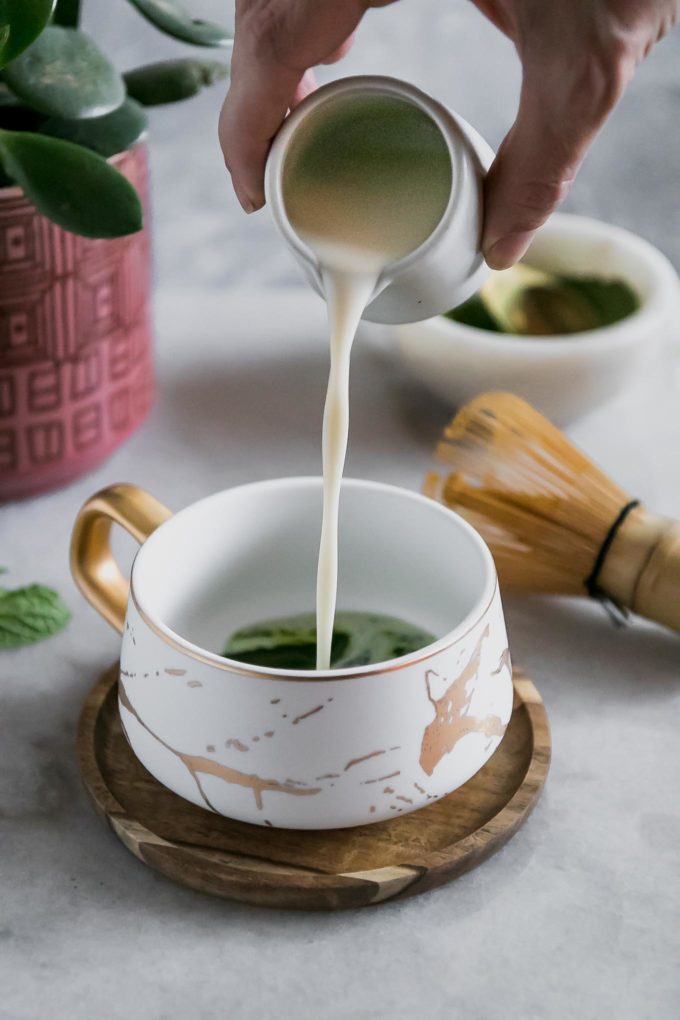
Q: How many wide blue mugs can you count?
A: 0